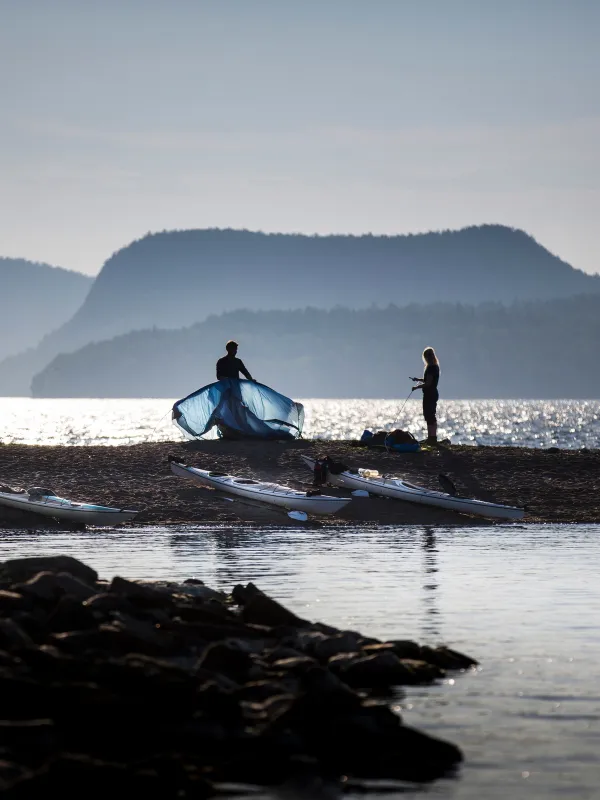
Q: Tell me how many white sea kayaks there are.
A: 3